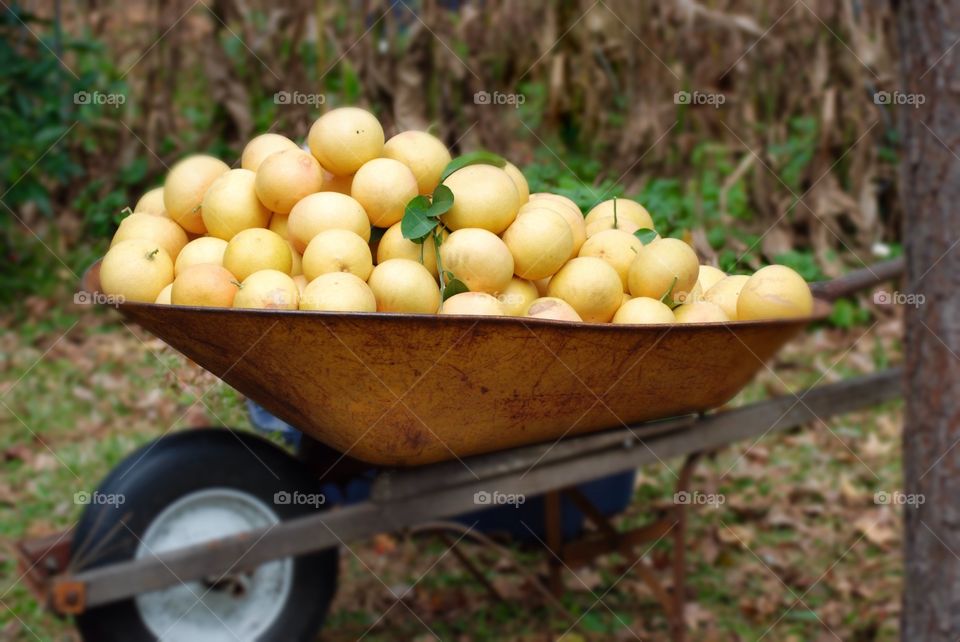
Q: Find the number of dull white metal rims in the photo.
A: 1